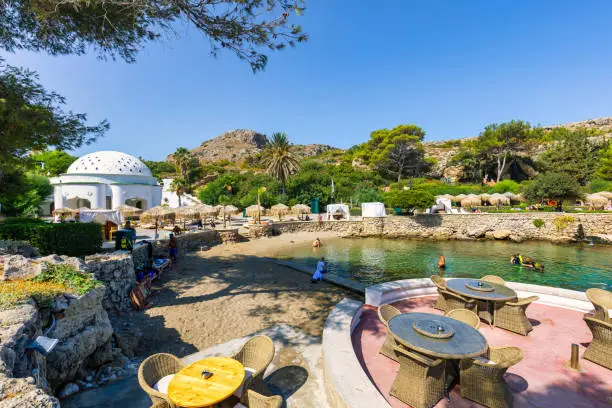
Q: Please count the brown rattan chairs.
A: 13